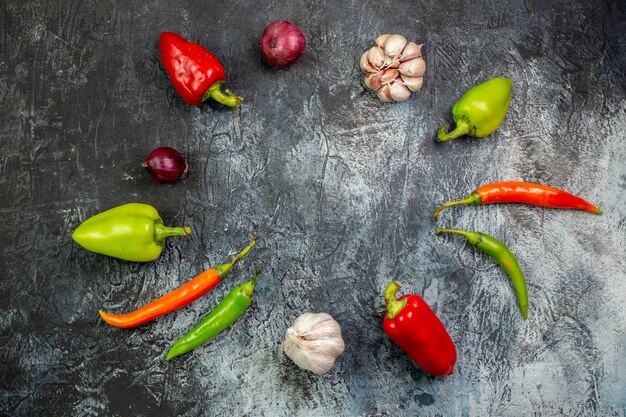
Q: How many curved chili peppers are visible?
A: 4